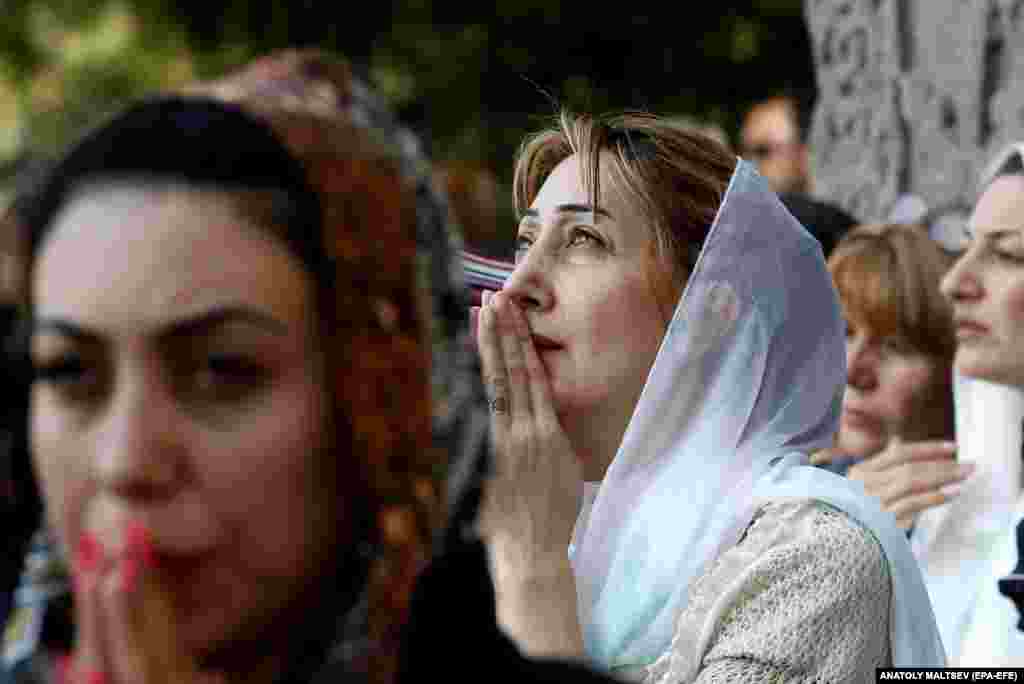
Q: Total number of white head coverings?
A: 2